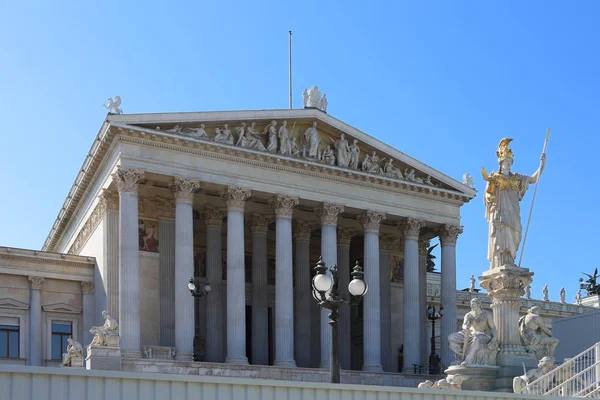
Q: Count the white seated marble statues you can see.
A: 4